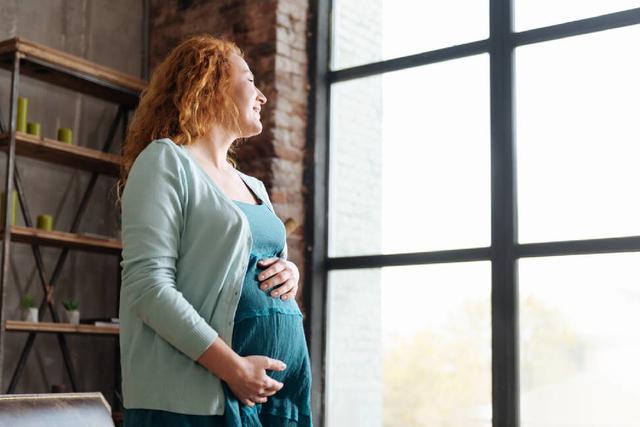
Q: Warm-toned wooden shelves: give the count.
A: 4